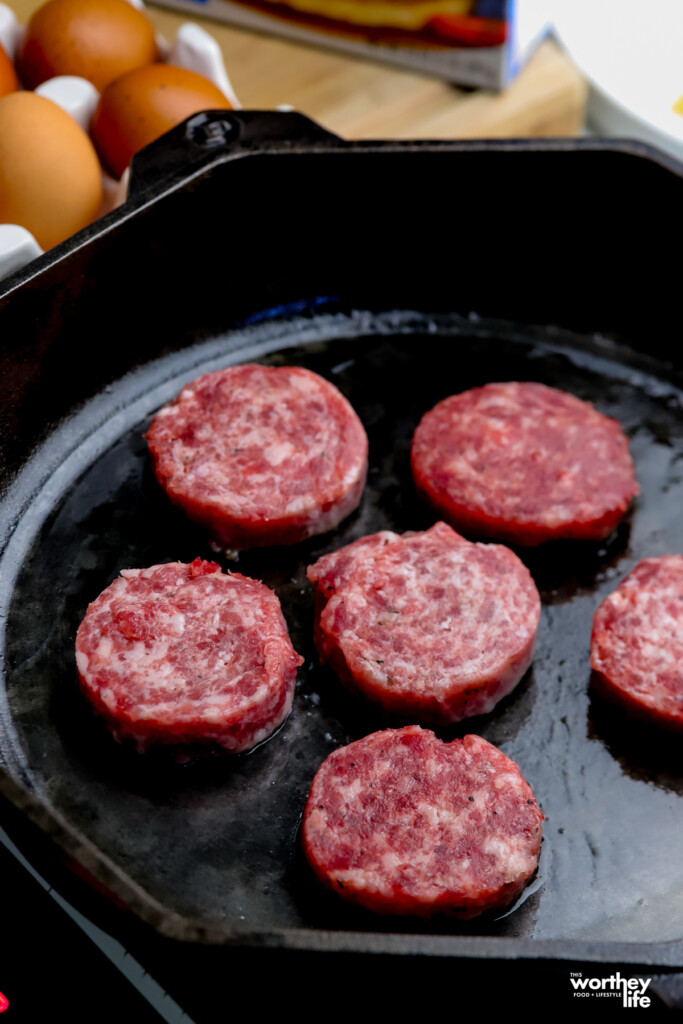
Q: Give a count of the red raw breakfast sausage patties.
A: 6